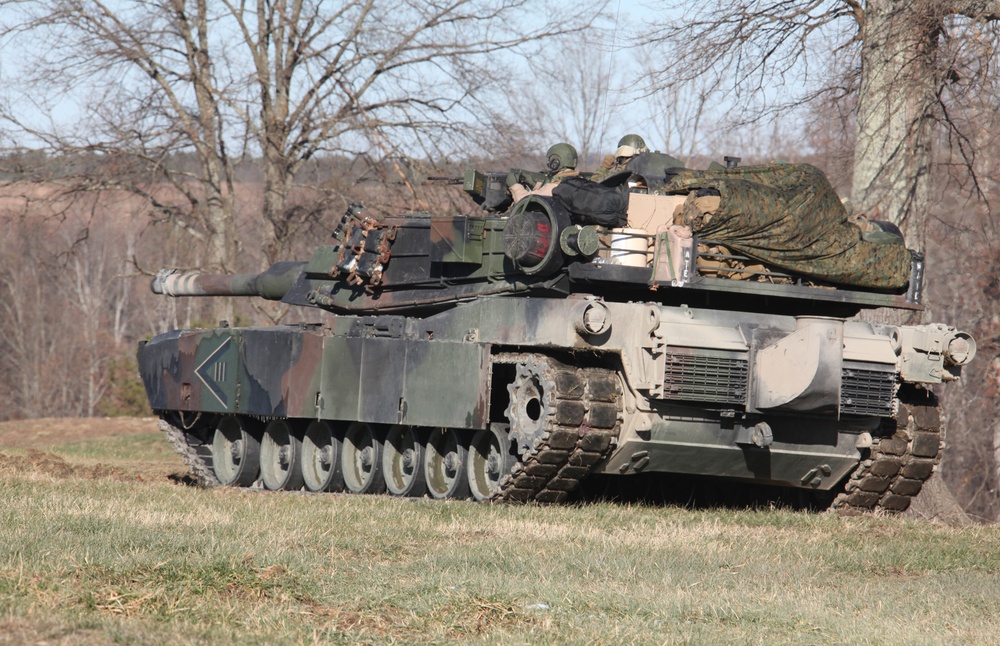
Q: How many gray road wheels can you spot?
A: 7